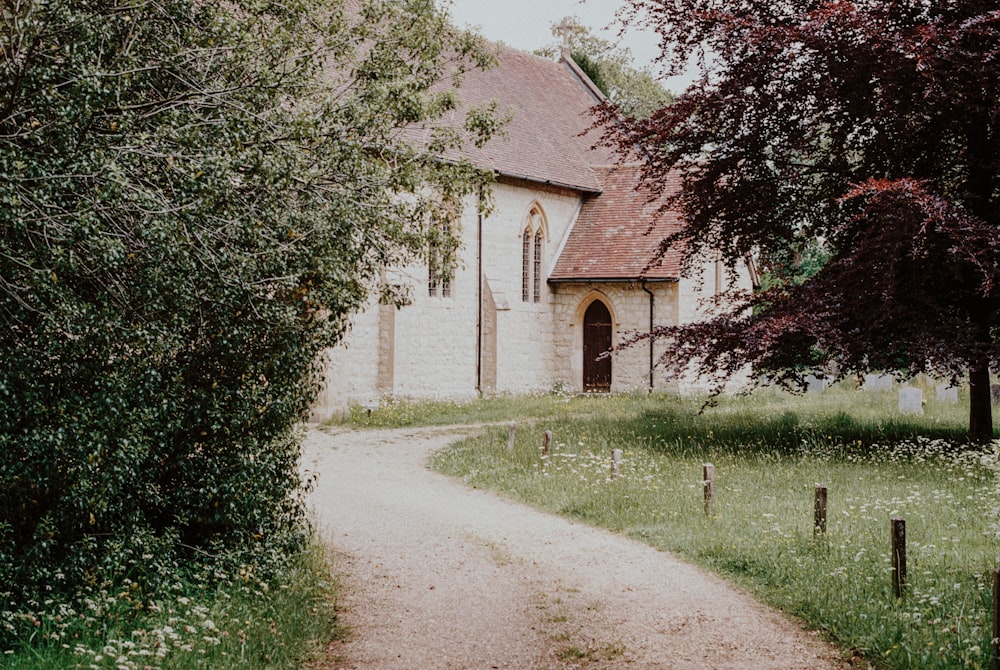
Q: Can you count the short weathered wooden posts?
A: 7